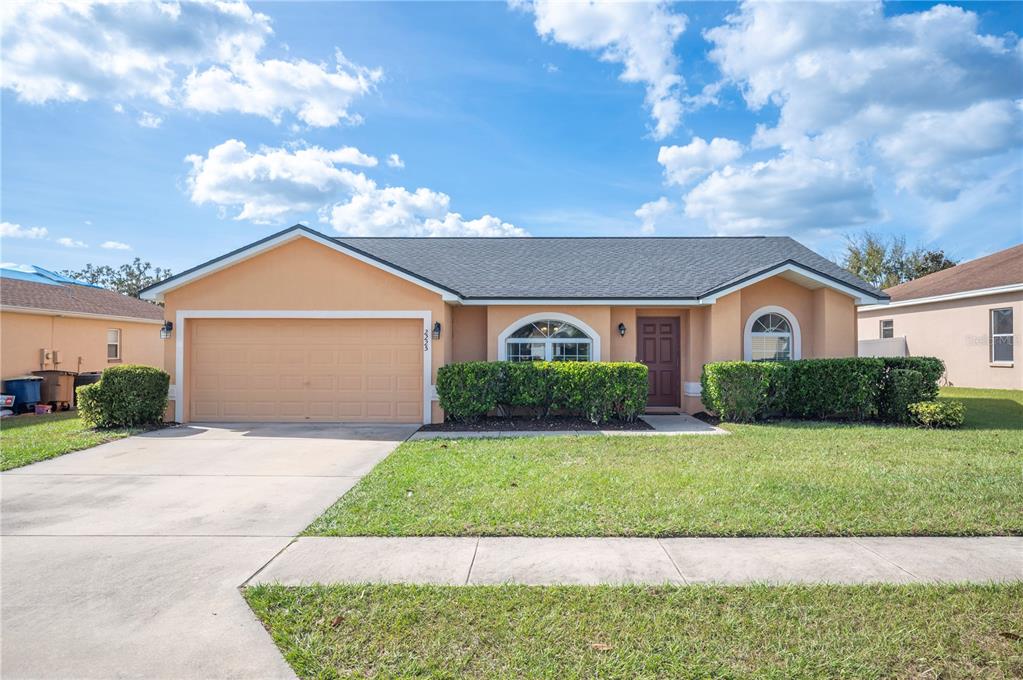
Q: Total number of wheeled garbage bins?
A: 2